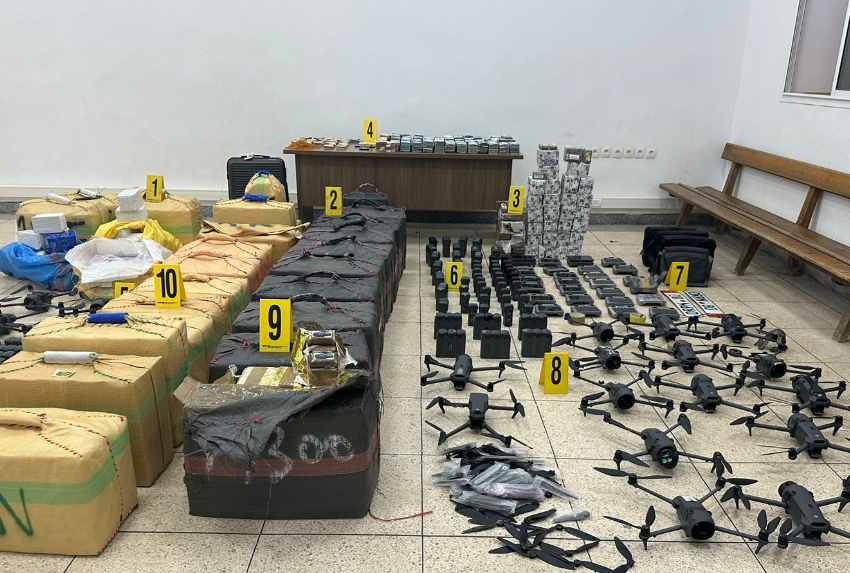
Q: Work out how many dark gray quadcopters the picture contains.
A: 15